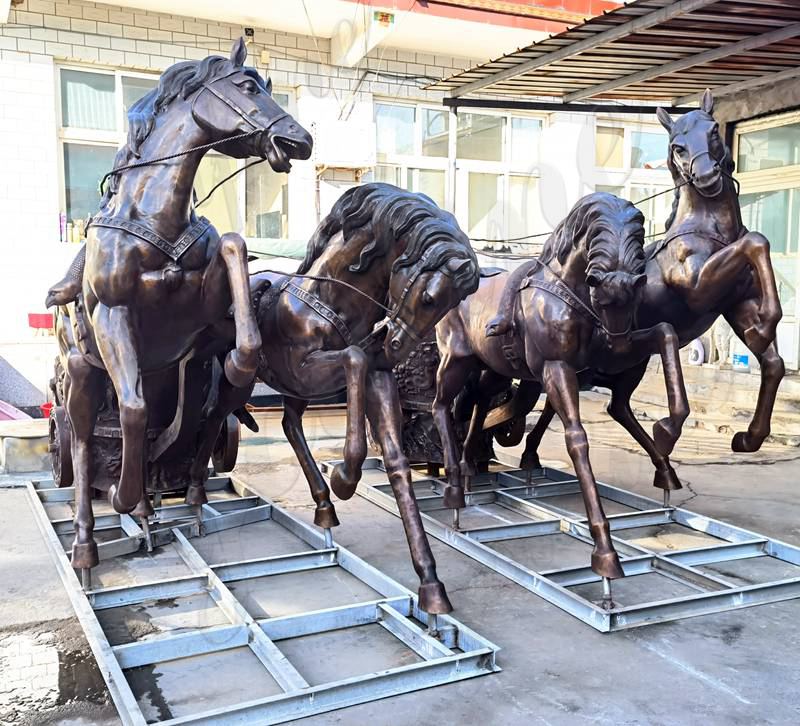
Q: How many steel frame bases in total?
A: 2